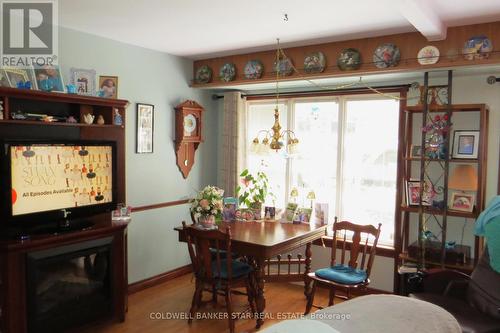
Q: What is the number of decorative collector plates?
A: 9